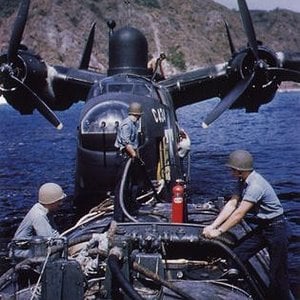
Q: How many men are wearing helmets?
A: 3